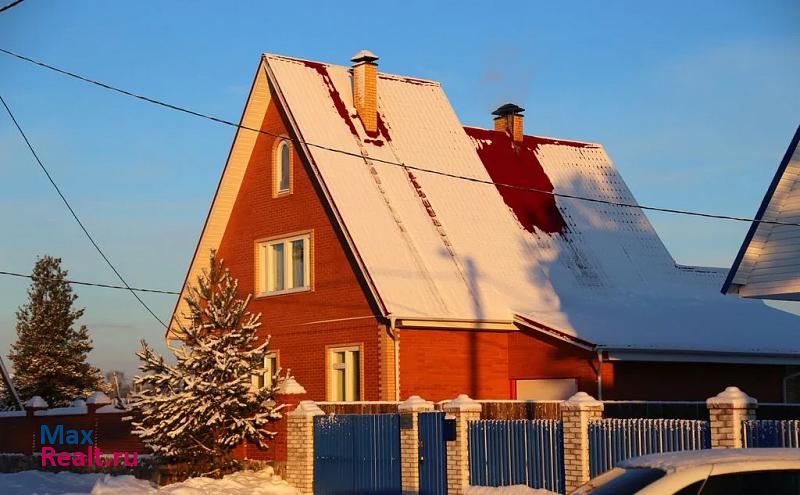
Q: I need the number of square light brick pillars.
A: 5